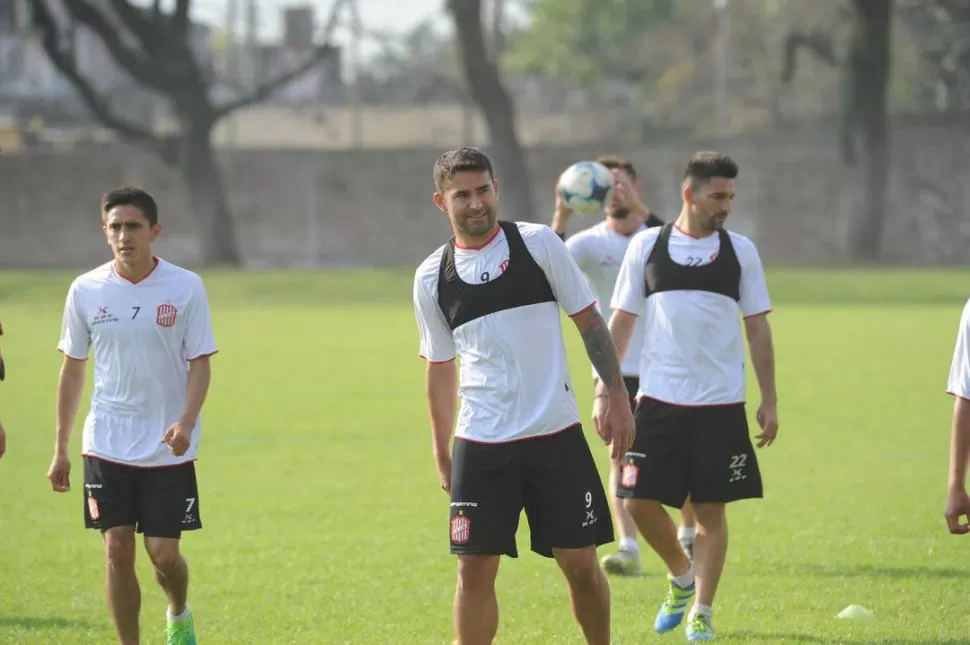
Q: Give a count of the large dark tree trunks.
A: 3